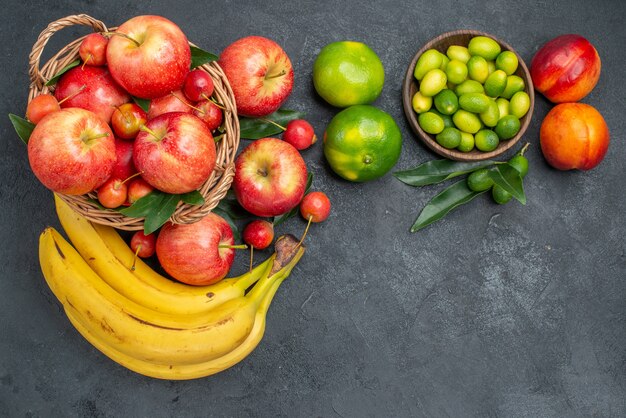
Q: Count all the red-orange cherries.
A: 11